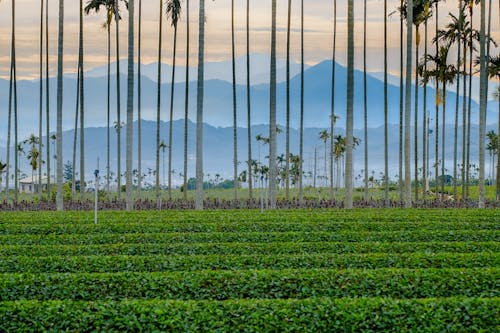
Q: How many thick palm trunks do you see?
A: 7